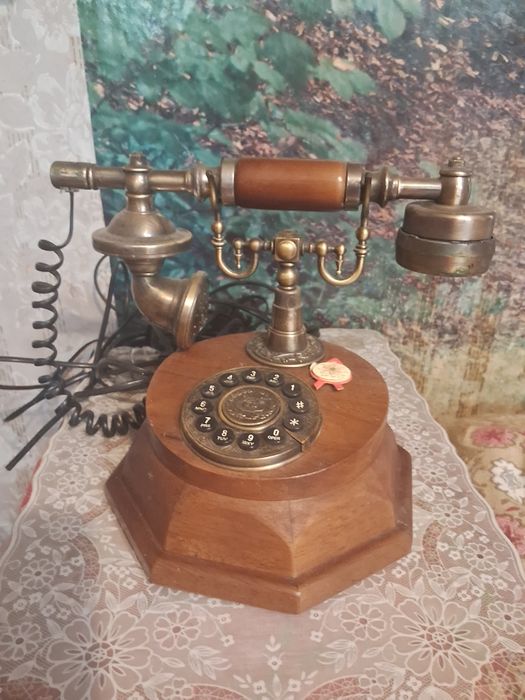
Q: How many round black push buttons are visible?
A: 12